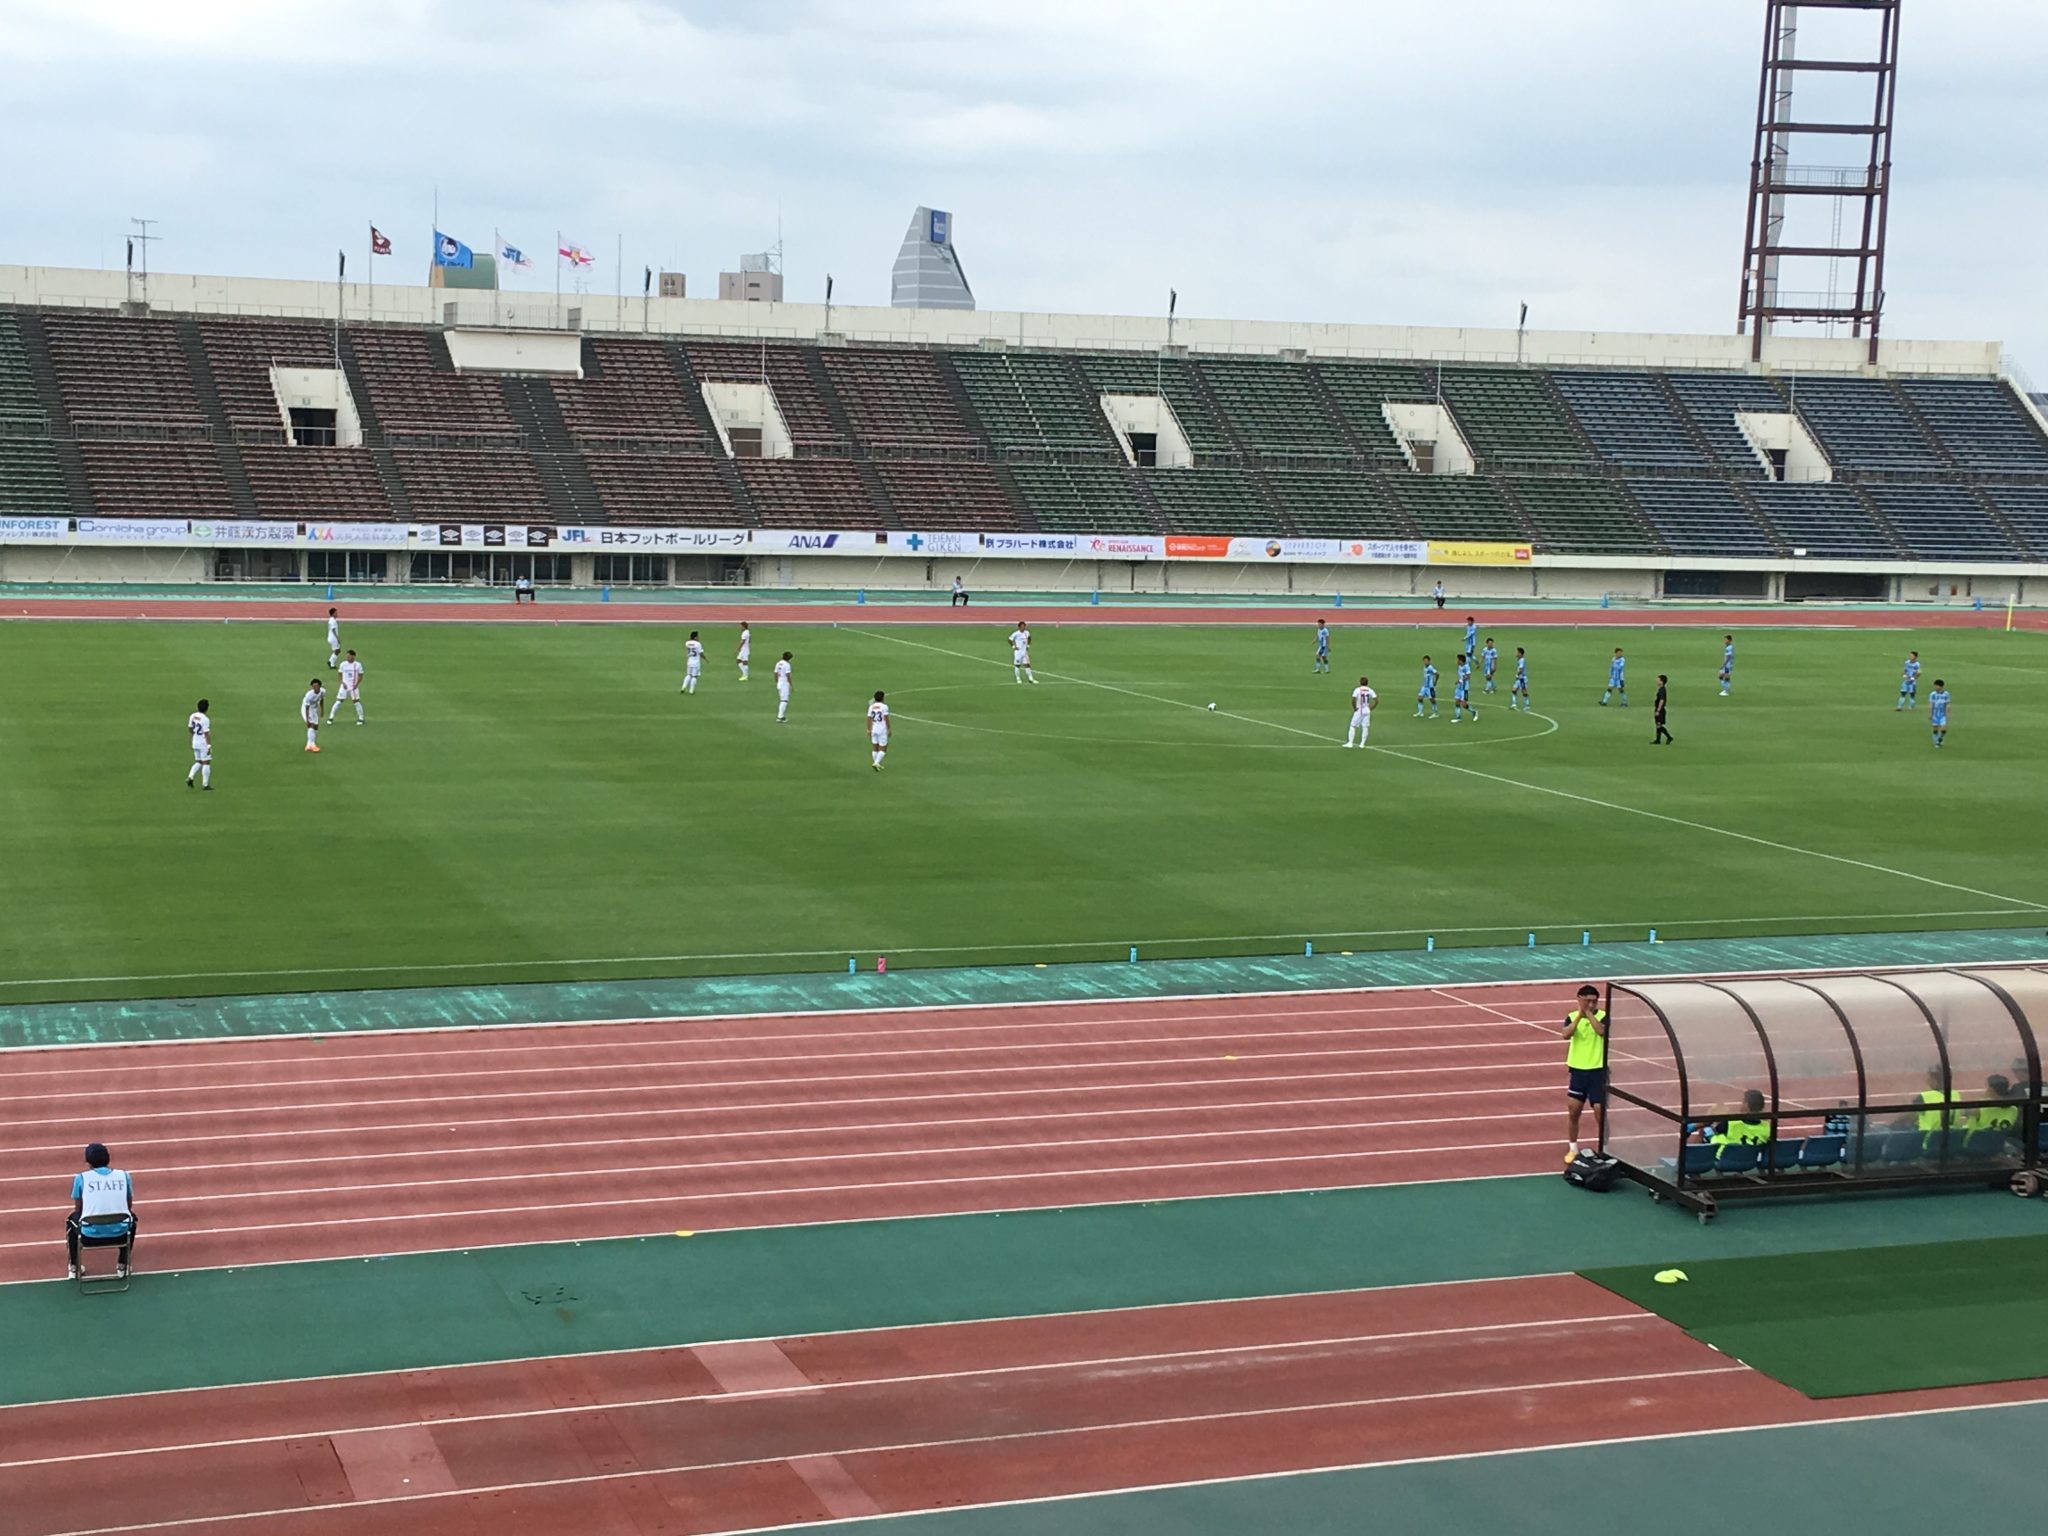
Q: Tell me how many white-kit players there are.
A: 10